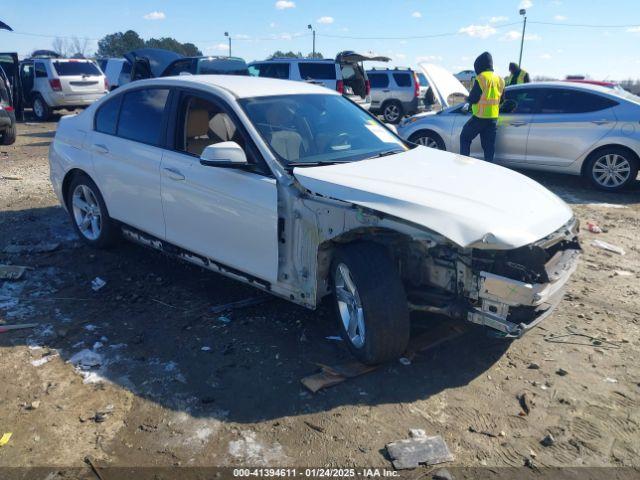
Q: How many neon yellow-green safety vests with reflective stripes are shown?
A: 2